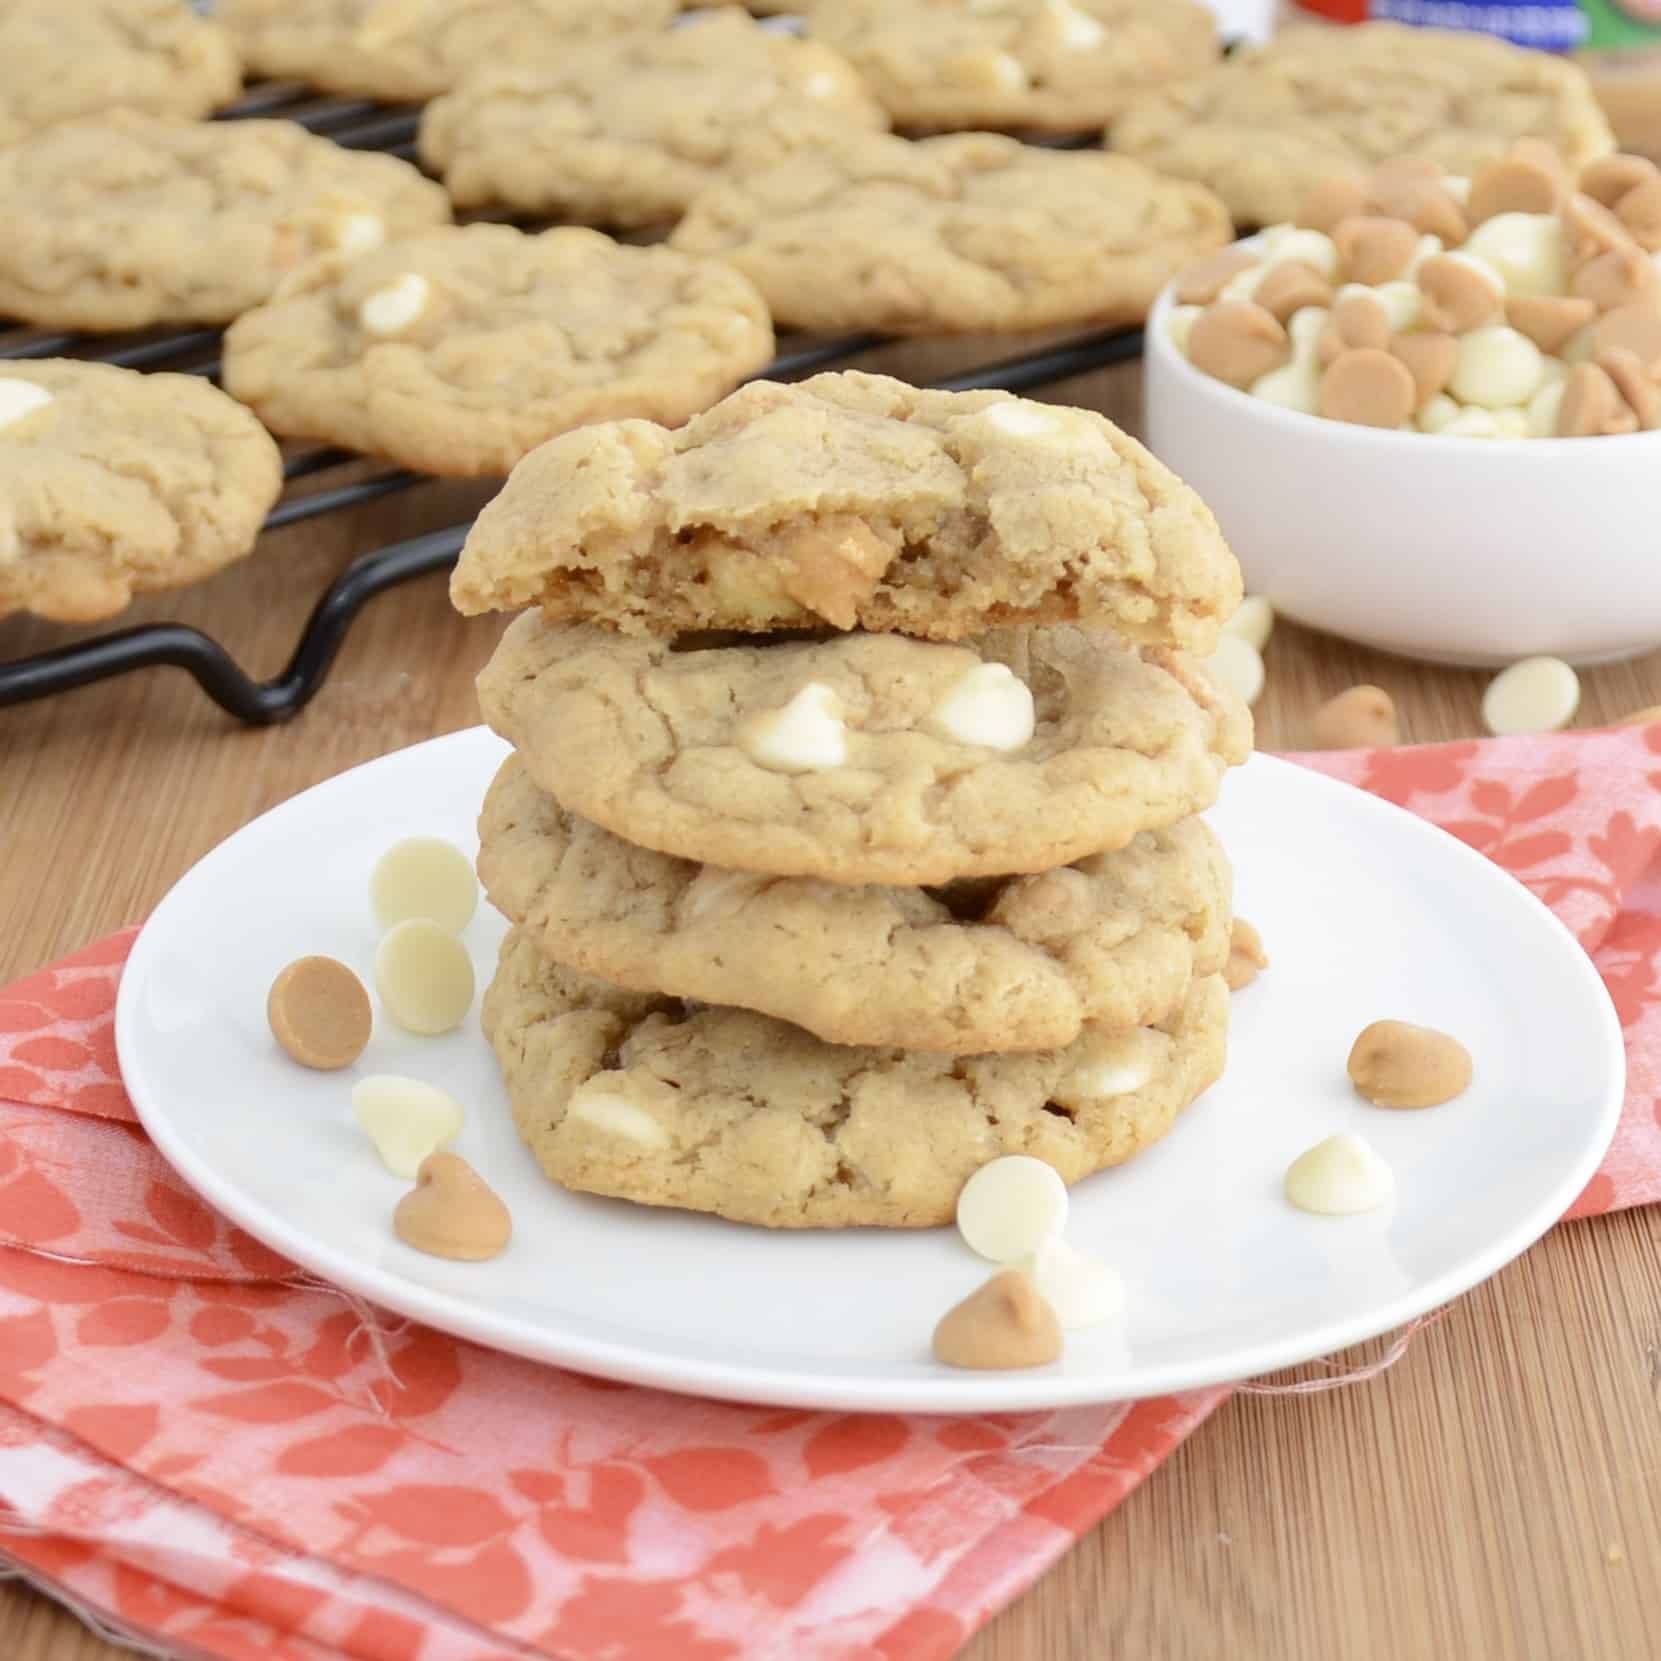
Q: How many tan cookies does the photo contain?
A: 13